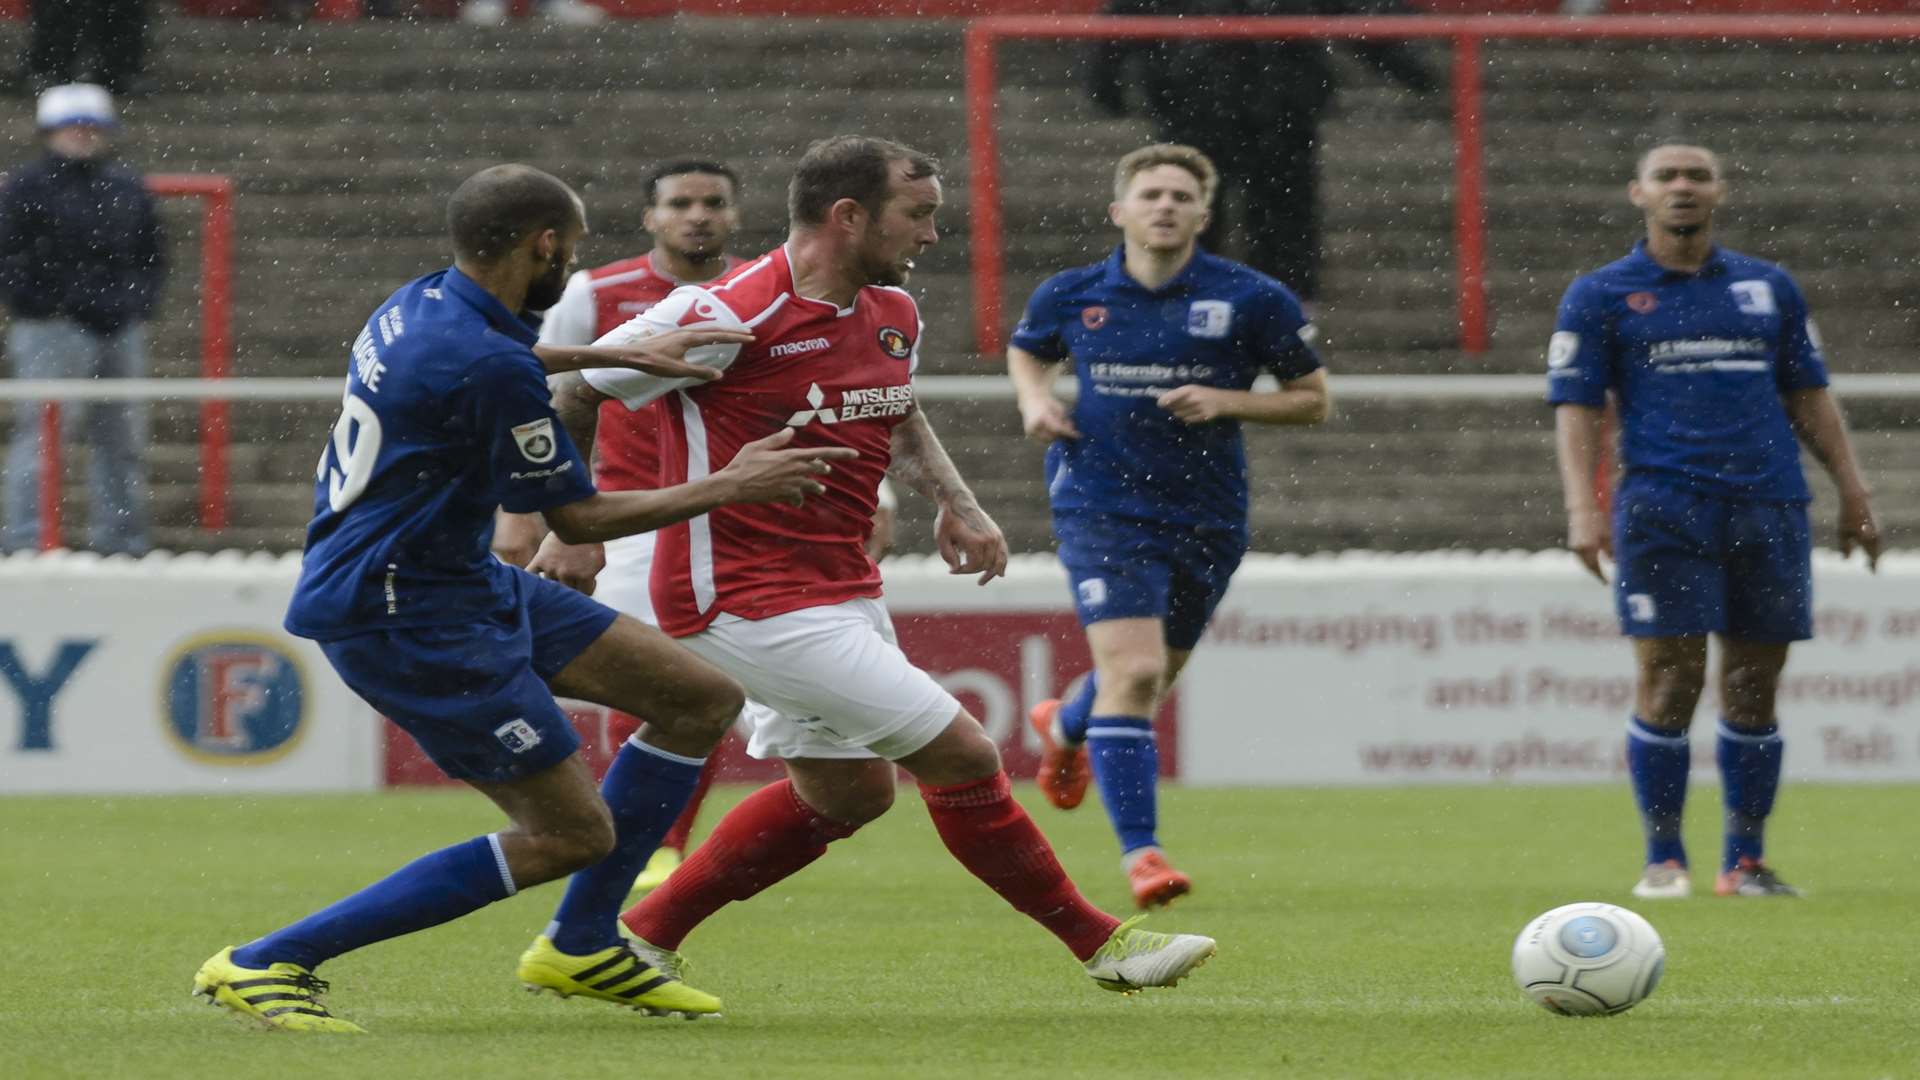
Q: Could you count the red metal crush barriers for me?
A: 2